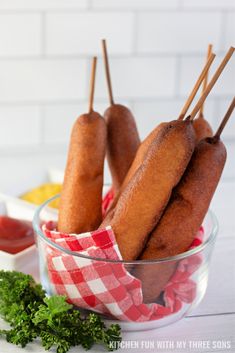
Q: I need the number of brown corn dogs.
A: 6